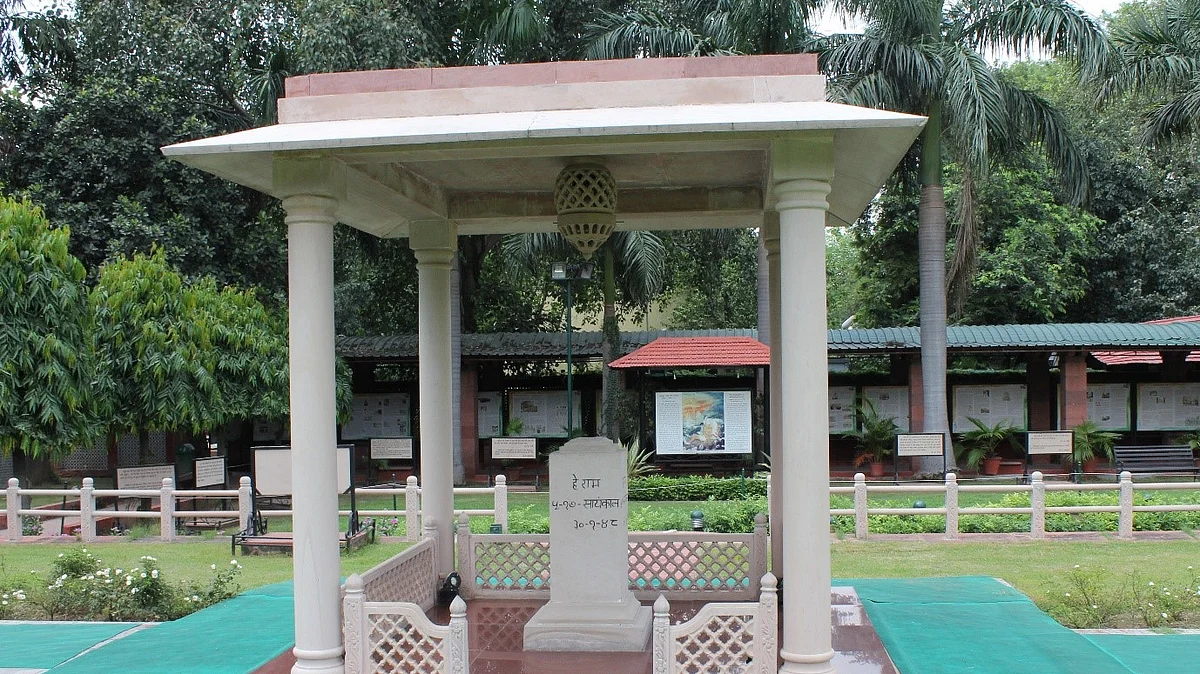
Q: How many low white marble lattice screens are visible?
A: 4